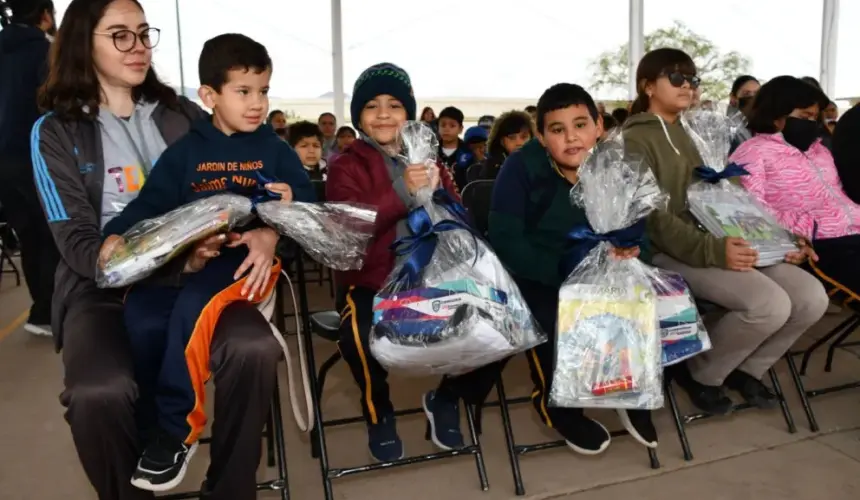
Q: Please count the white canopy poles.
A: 3